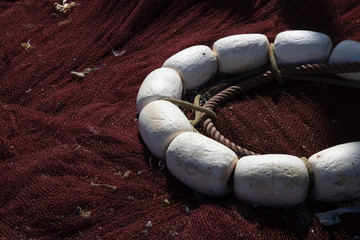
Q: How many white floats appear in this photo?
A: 9